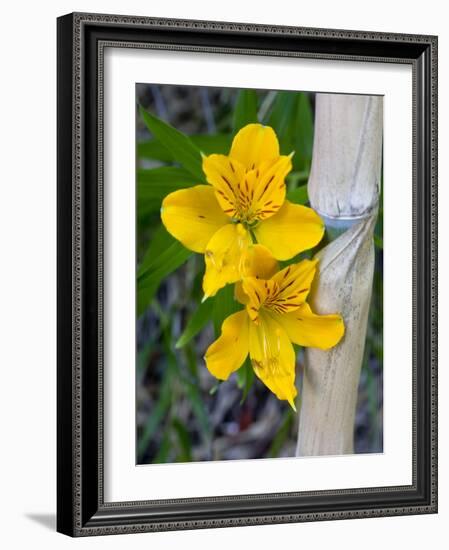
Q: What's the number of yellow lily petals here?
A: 12